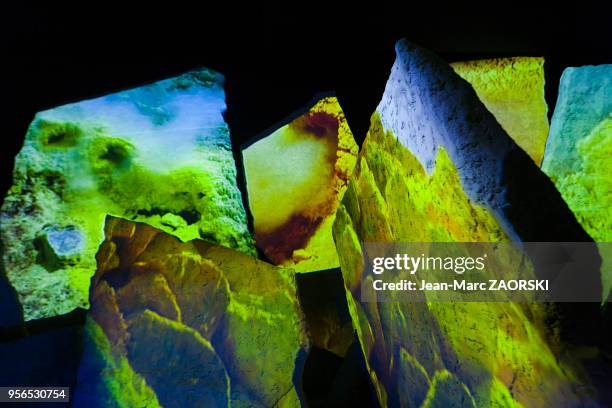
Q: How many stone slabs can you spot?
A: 6